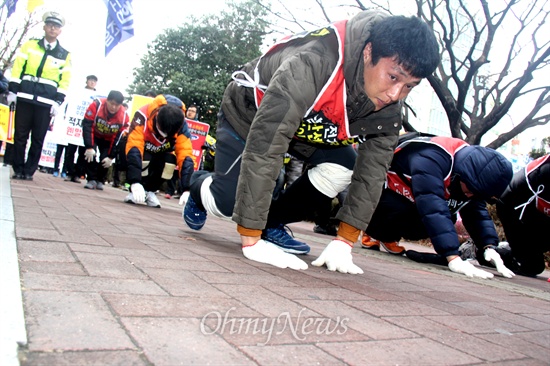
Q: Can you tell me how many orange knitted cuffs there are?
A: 2